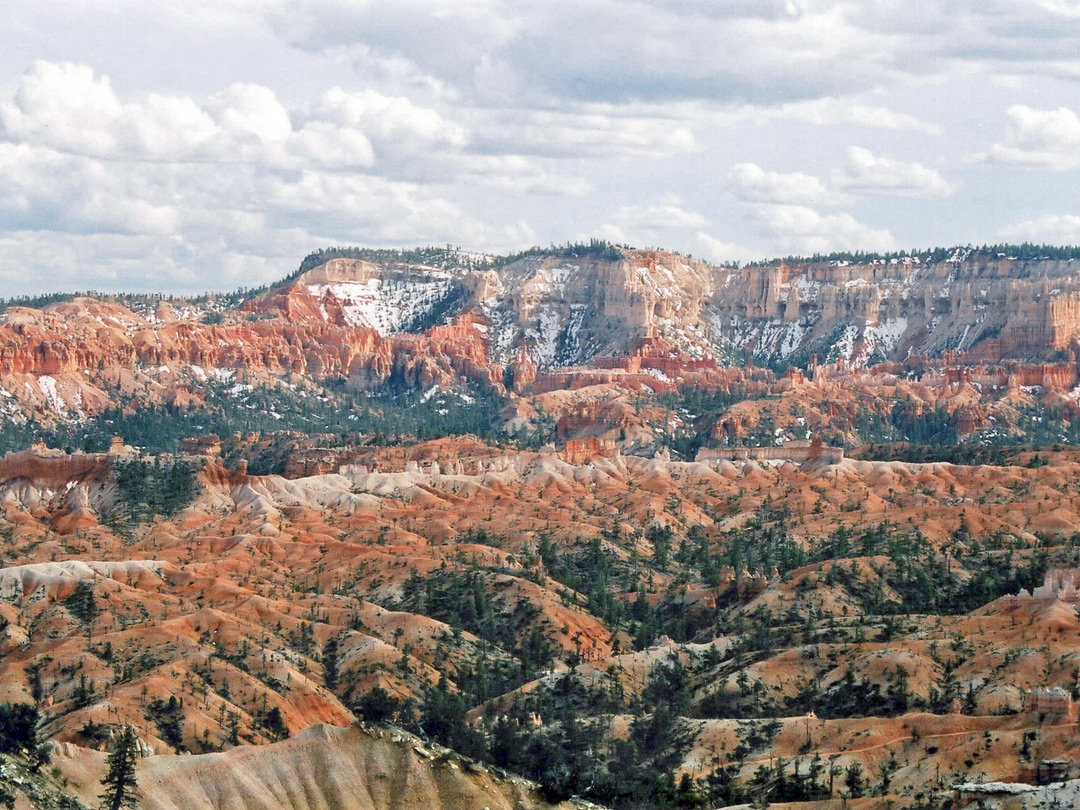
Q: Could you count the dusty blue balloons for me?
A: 0